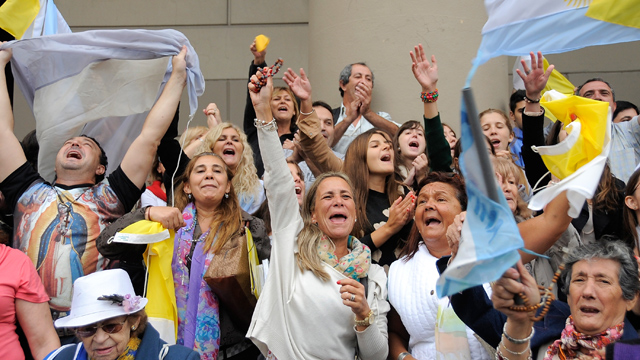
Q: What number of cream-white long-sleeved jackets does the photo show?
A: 1